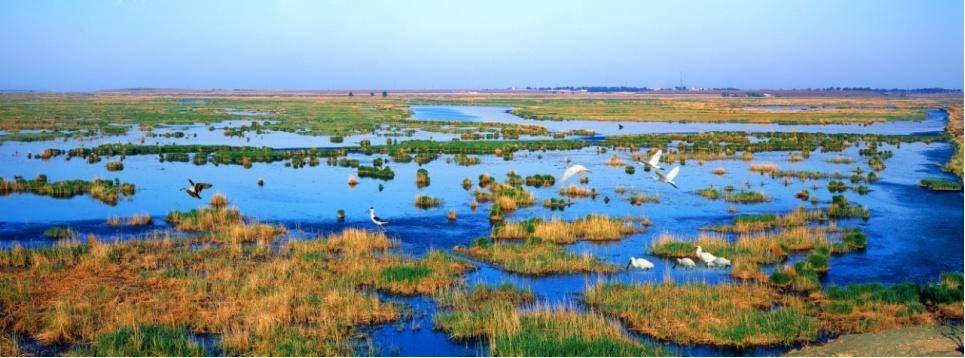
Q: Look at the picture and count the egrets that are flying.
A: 3